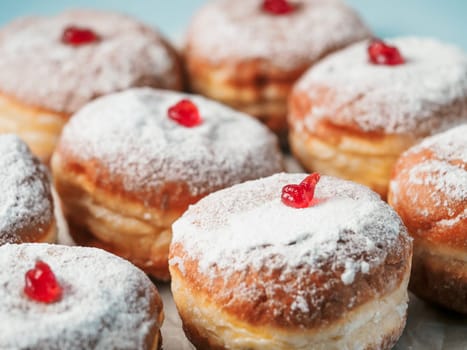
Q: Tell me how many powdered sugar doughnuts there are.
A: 8